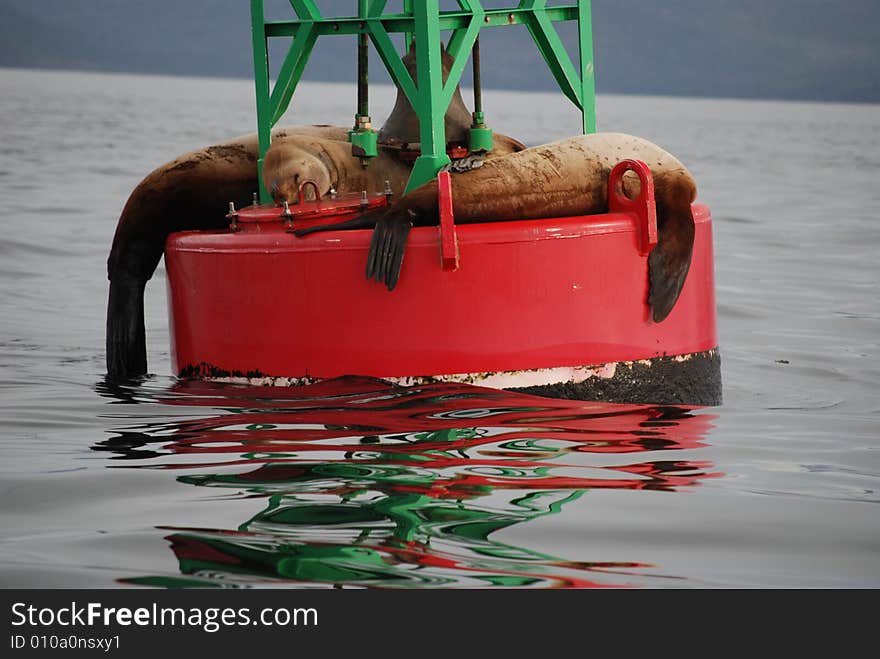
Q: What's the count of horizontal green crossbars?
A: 2